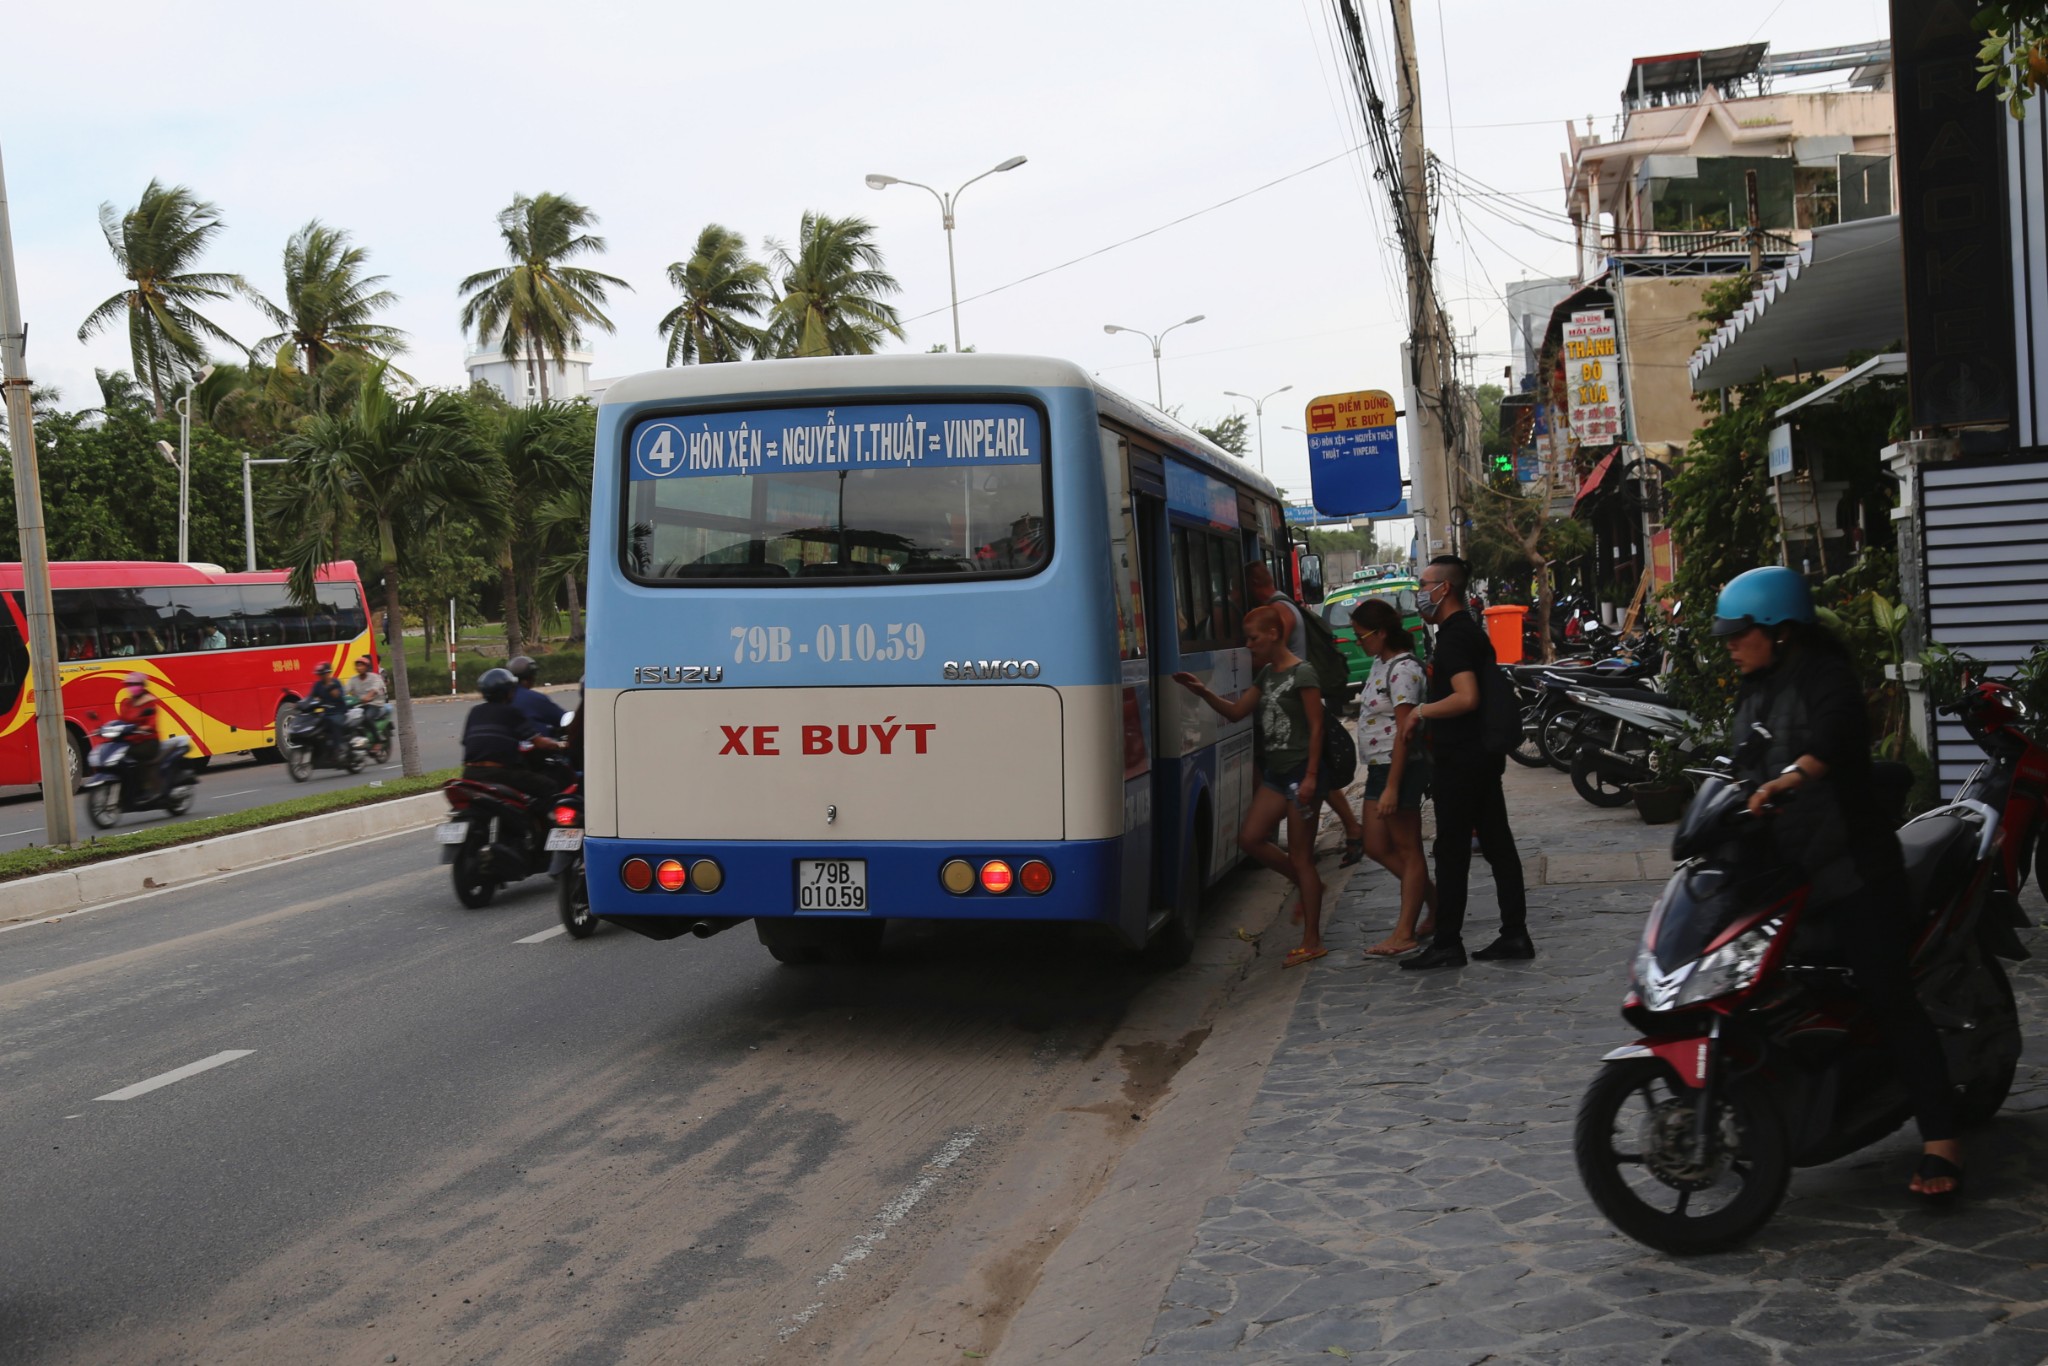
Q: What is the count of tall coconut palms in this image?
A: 5